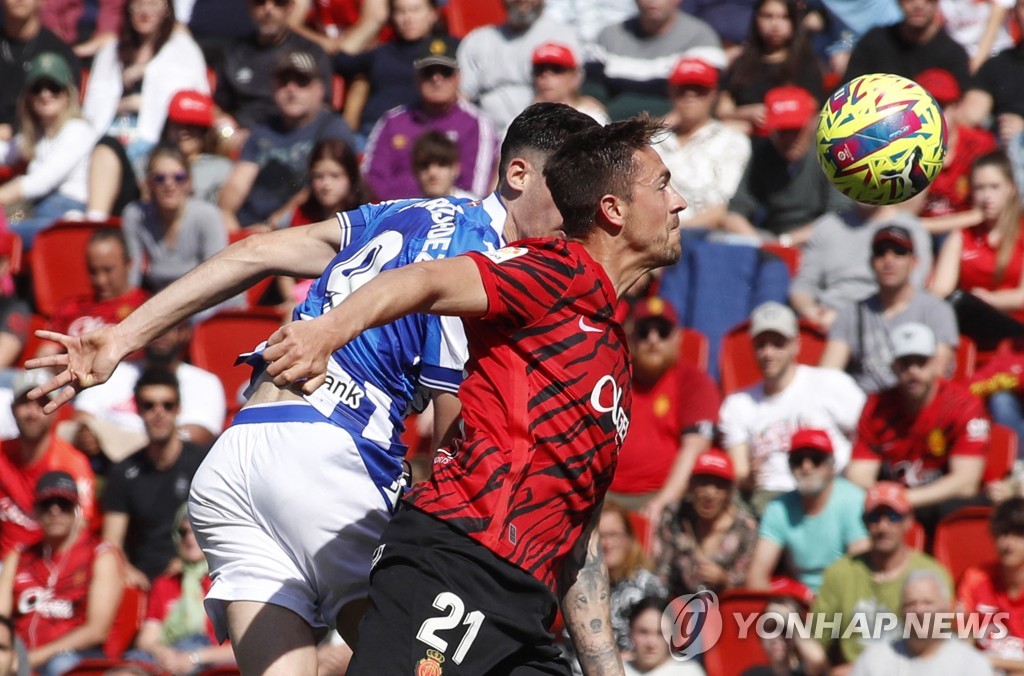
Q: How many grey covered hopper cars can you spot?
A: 0